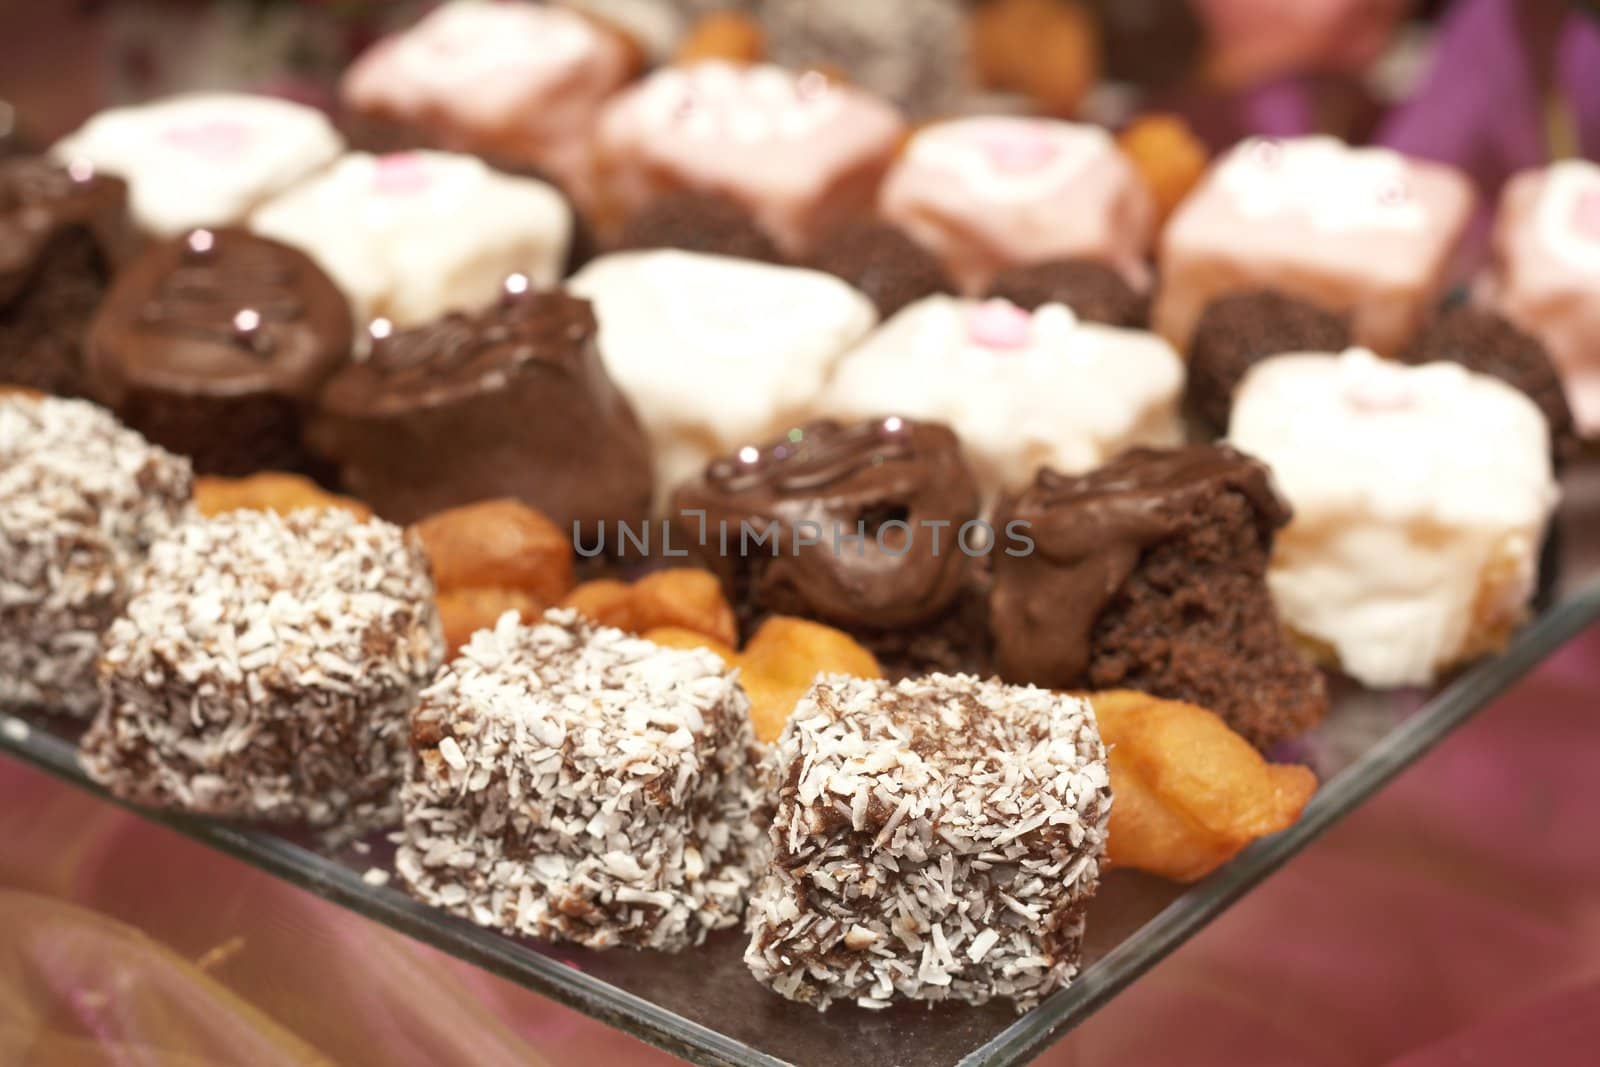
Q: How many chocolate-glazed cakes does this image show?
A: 5